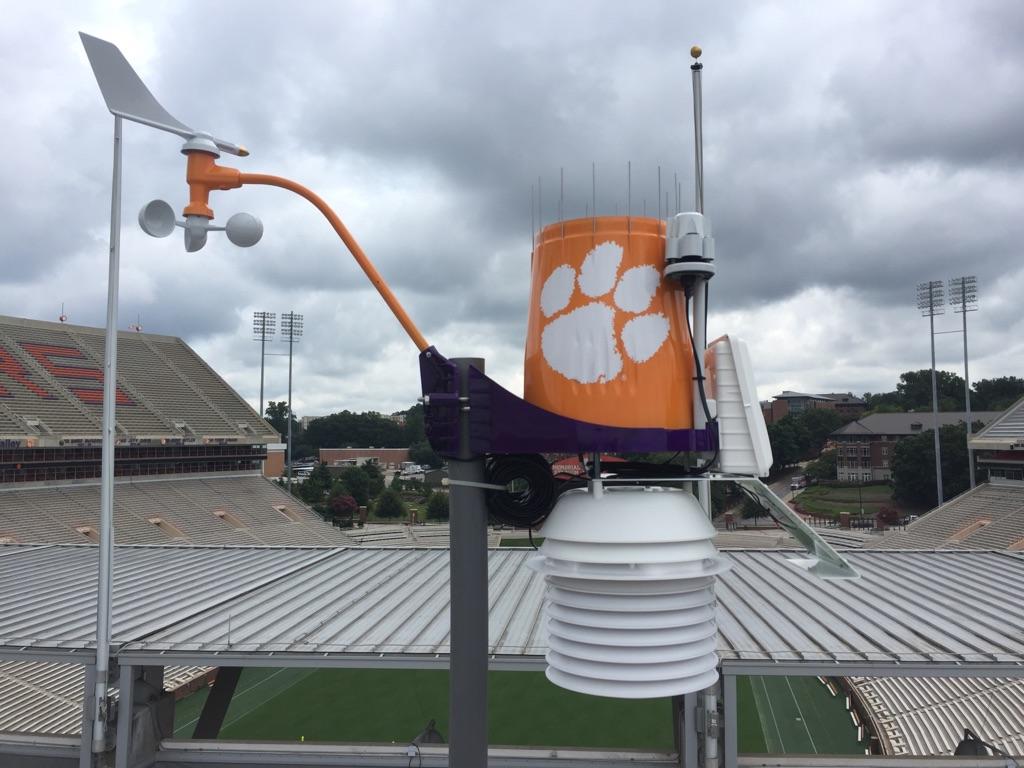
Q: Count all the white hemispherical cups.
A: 3